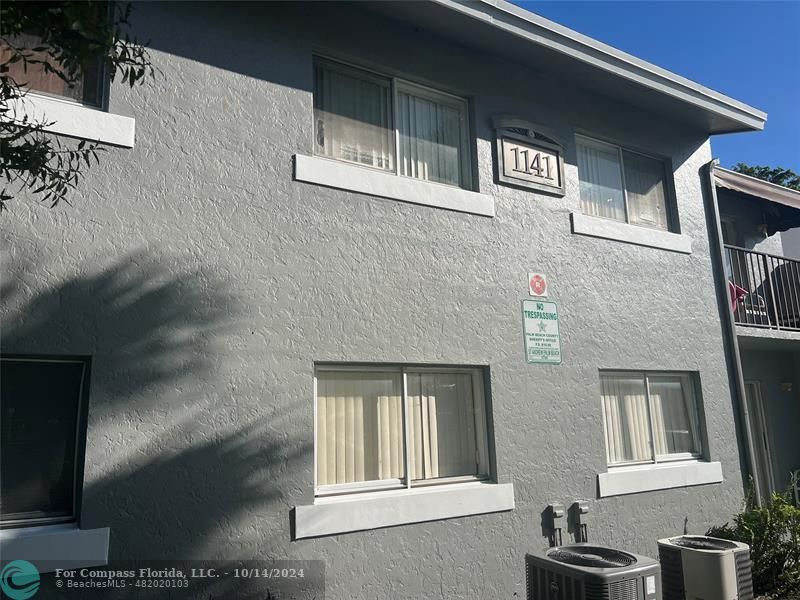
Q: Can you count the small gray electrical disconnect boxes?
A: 2